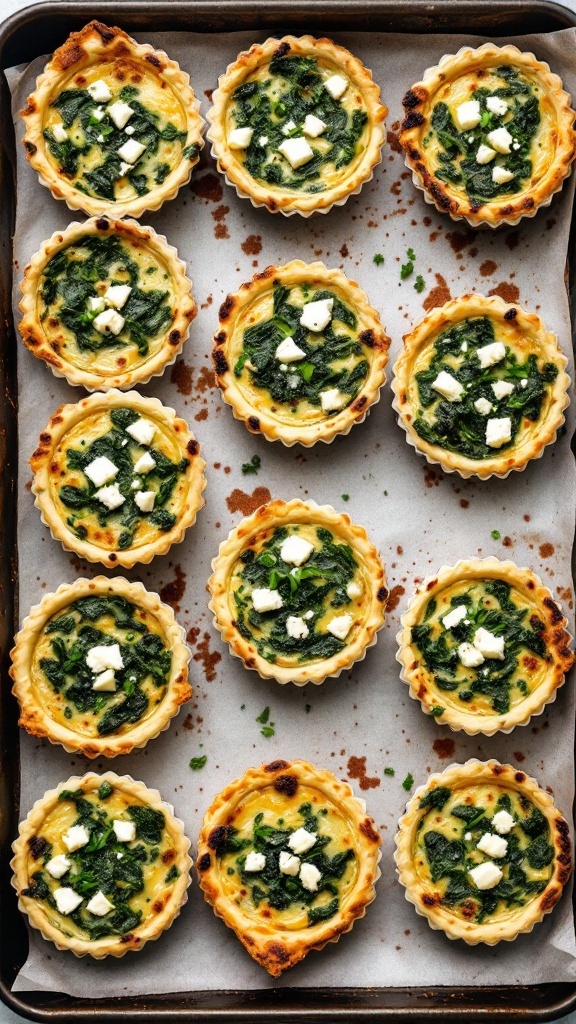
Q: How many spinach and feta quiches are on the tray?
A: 13